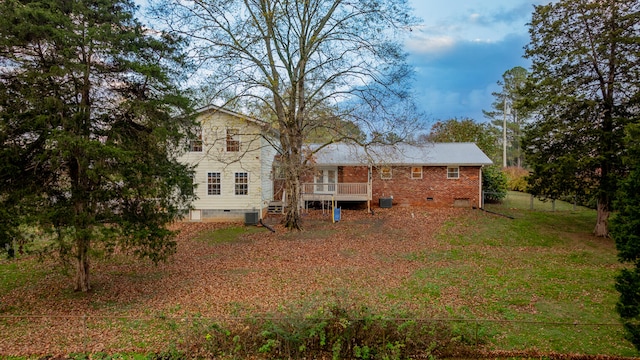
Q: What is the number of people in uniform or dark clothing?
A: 0